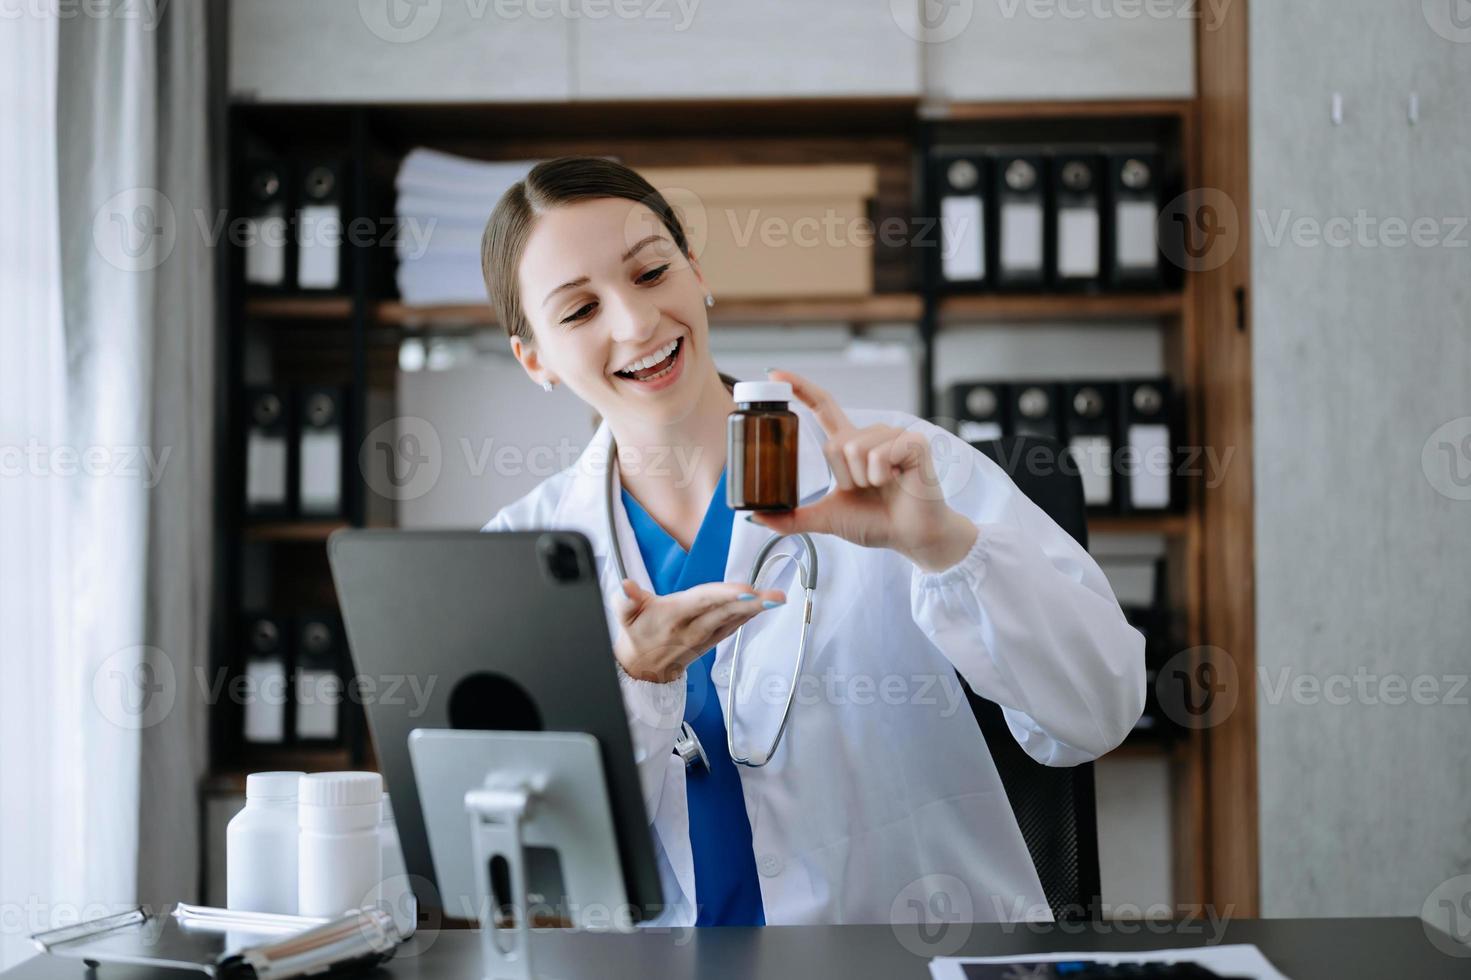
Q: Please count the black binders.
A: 14